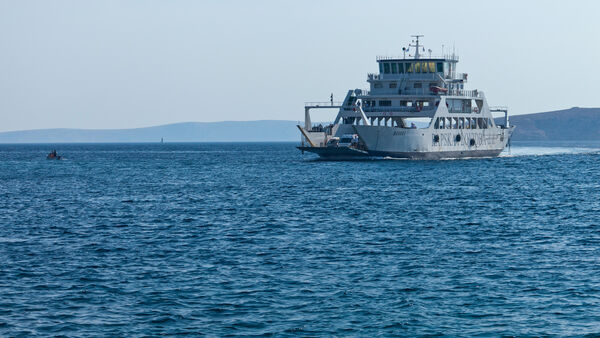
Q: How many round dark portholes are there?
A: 3